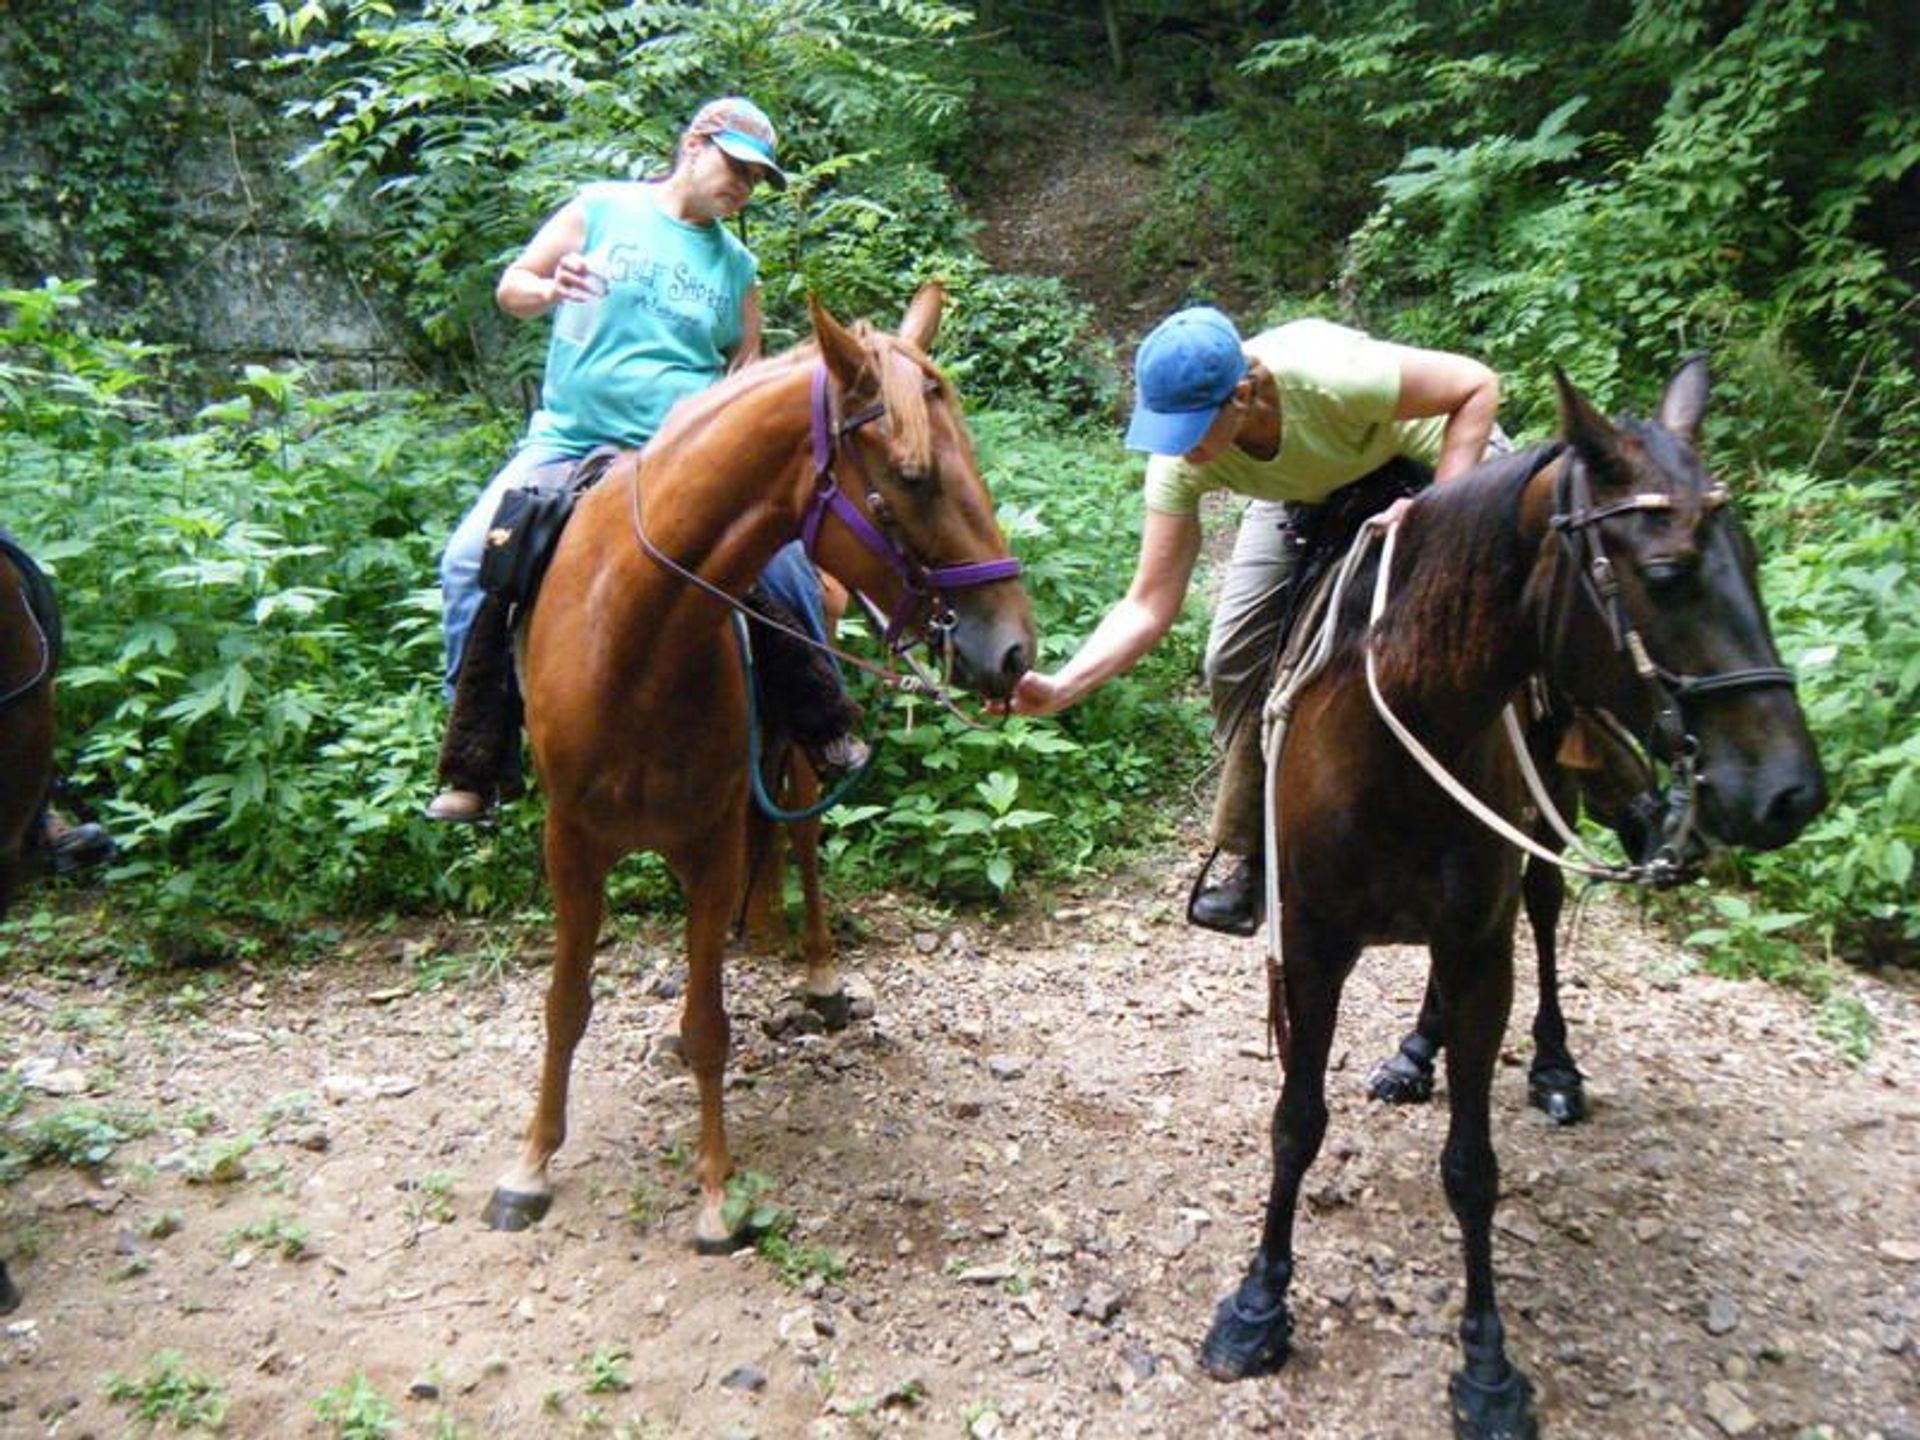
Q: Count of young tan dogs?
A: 0